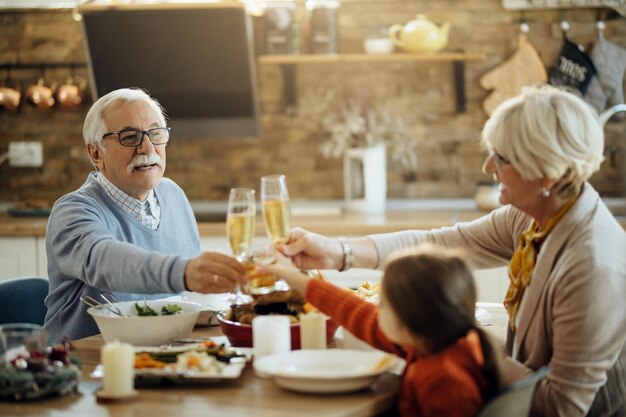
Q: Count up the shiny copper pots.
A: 3